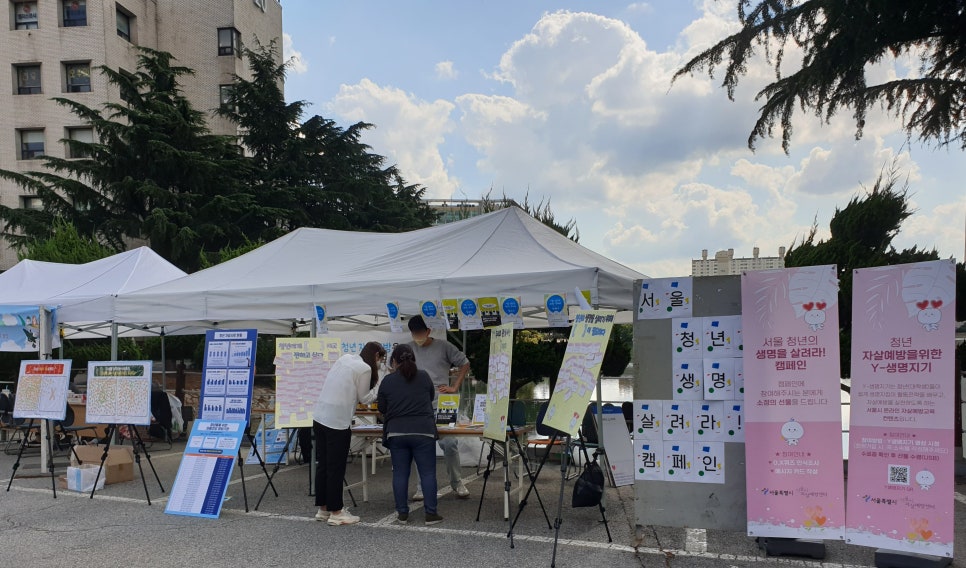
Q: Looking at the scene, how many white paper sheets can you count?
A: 15